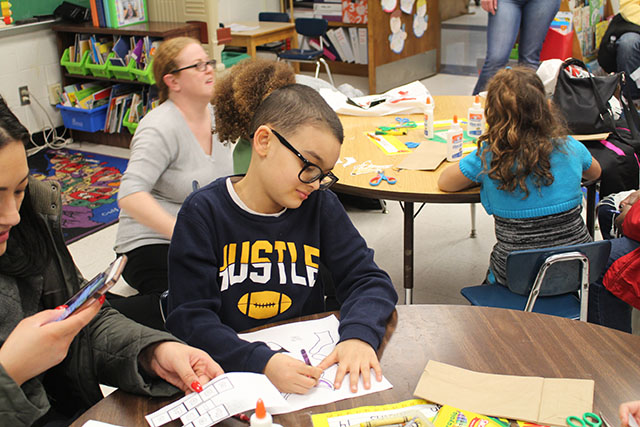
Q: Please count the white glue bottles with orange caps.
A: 4